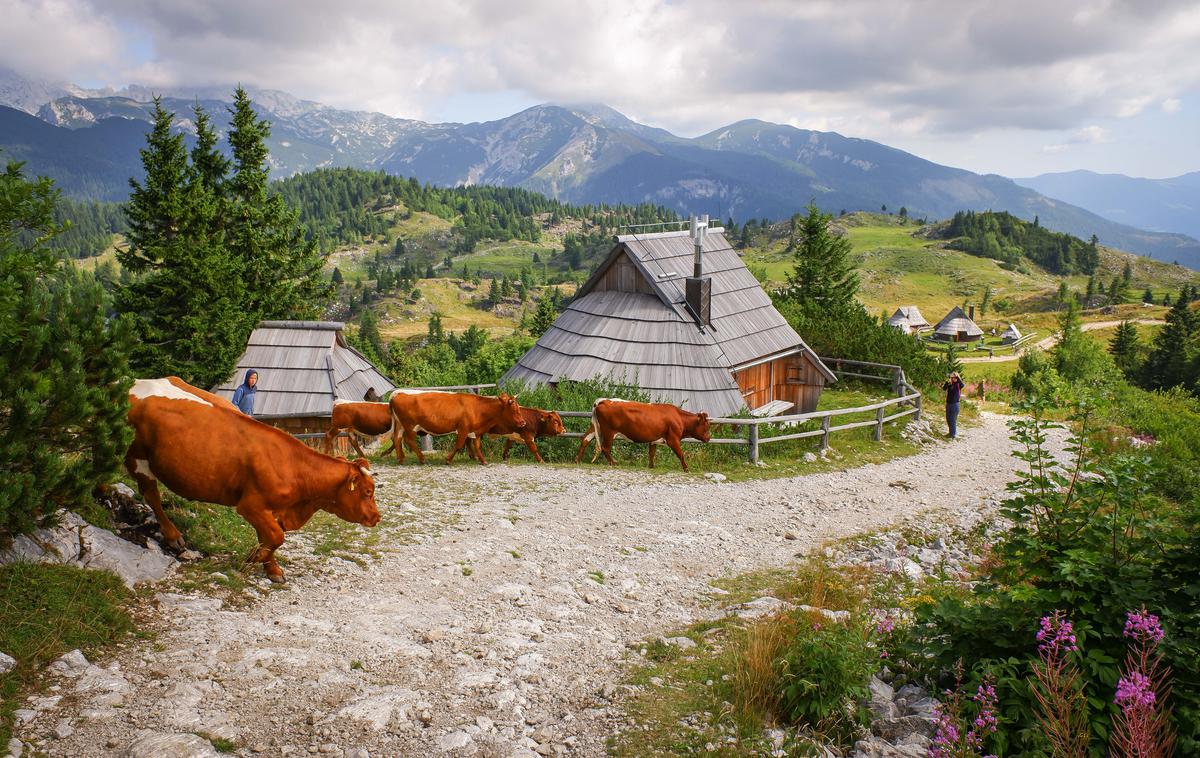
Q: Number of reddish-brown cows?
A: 5